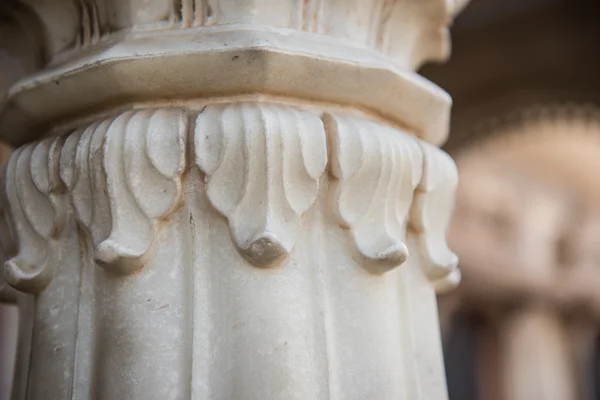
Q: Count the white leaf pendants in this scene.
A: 5